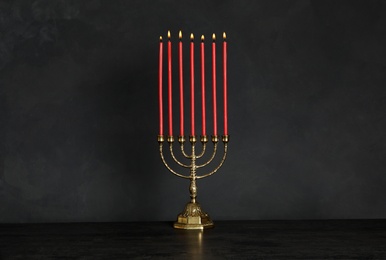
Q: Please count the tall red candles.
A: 7